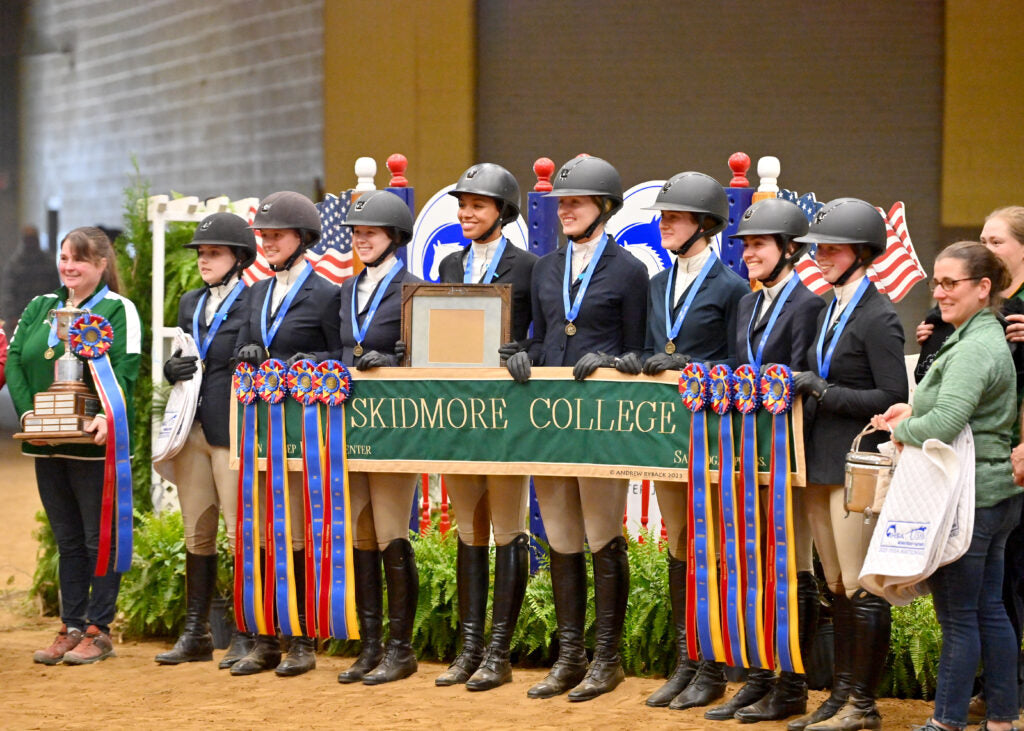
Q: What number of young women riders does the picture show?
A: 8